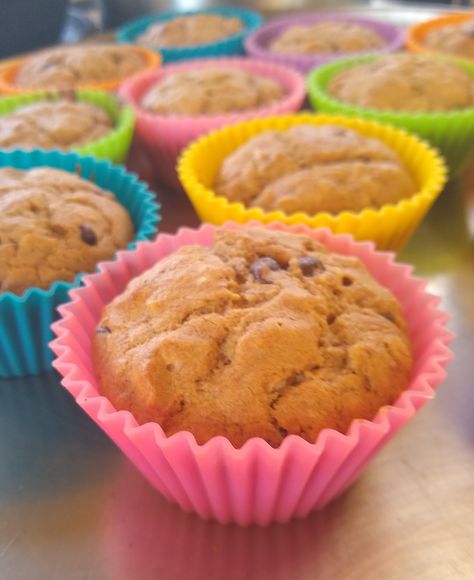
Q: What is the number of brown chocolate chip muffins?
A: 10